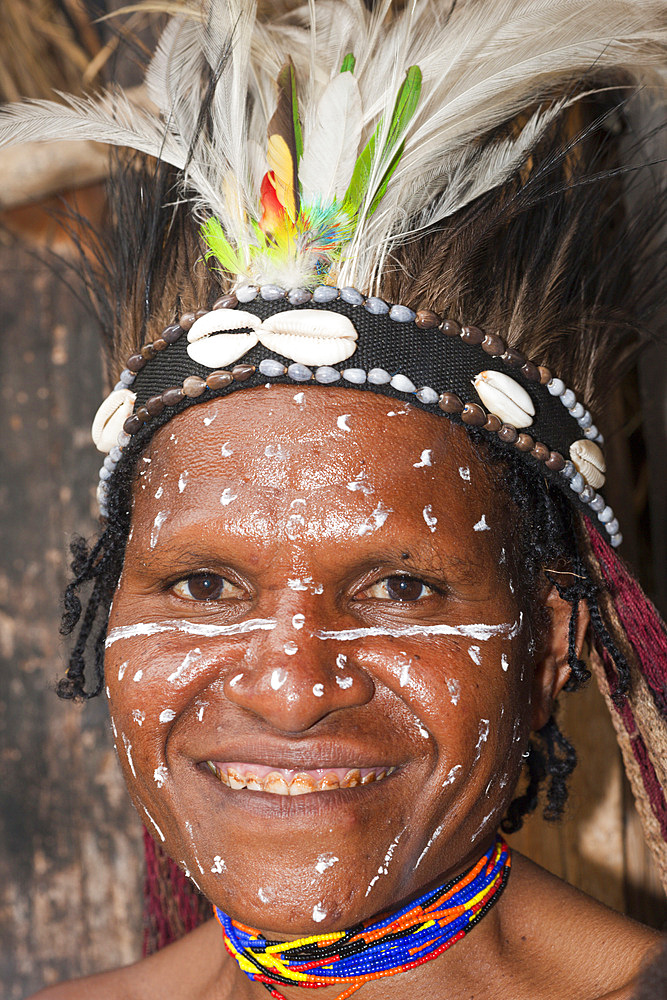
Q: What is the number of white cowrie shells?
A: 5